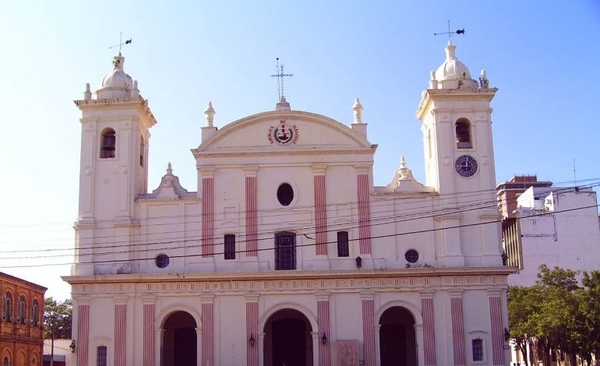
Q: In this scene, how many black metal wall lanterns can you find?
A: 4